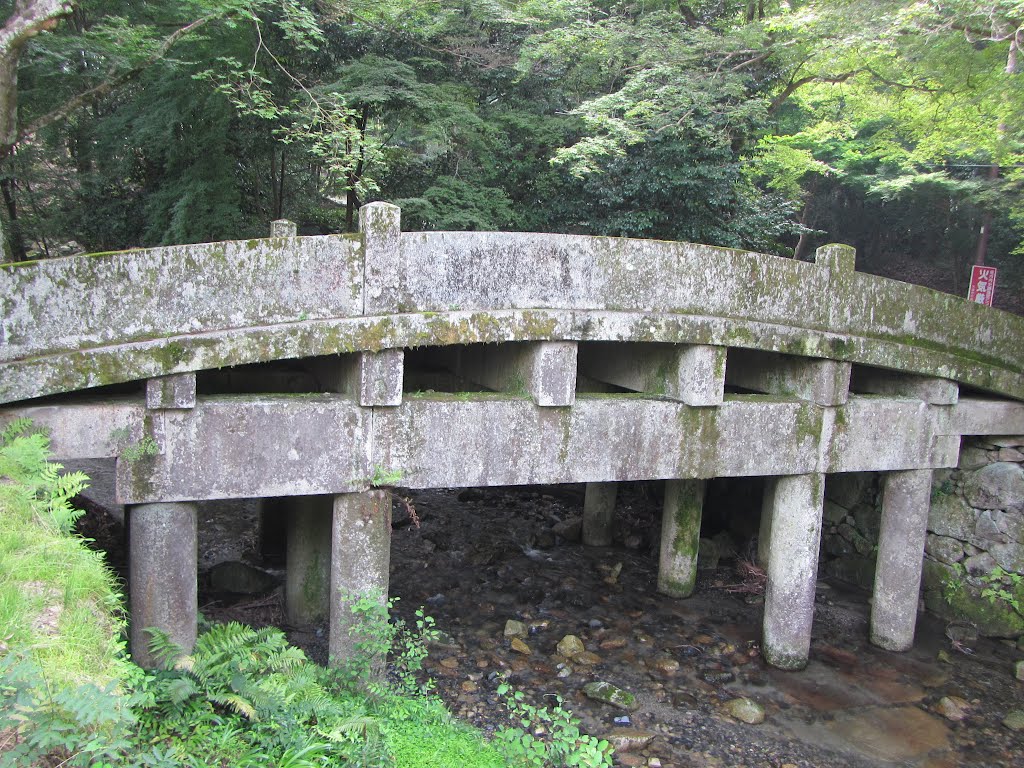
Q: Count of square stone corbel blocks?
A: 6